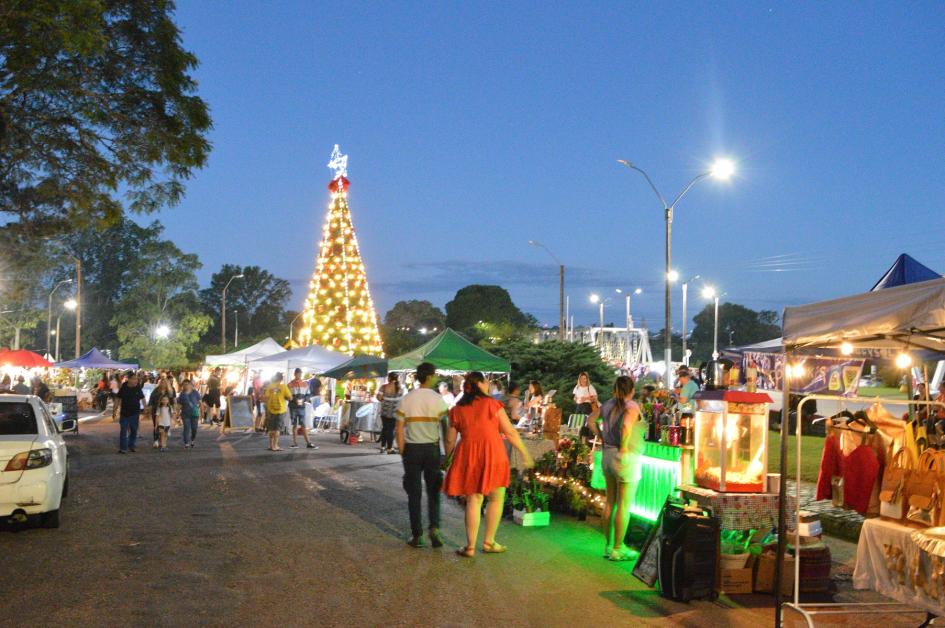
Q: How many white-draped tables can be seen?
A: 1